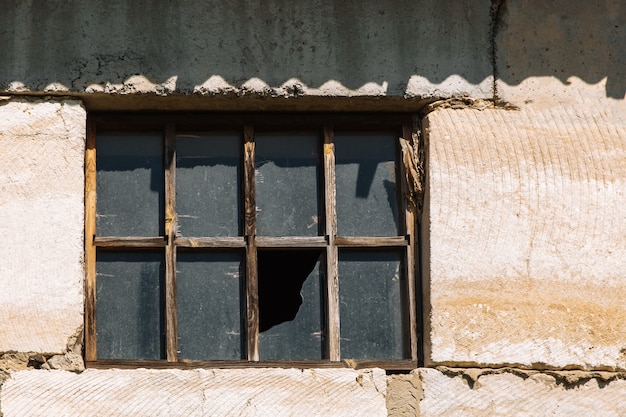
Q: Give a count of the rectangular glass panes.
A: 8